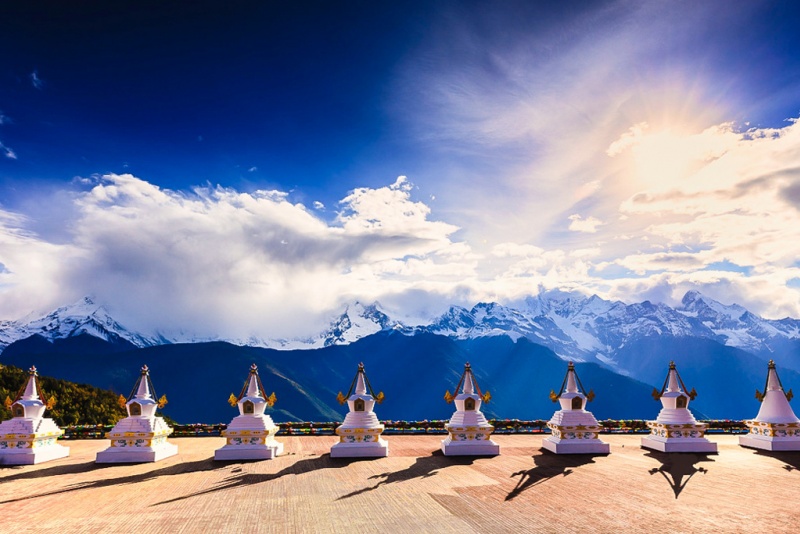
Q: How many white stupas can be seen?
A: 8